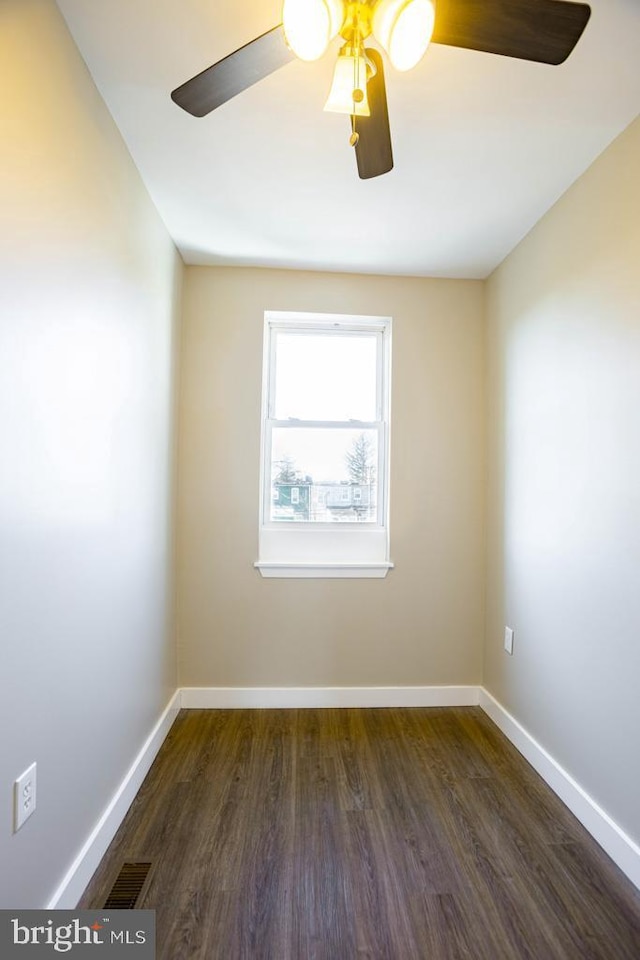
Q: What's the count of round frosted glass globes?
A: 3